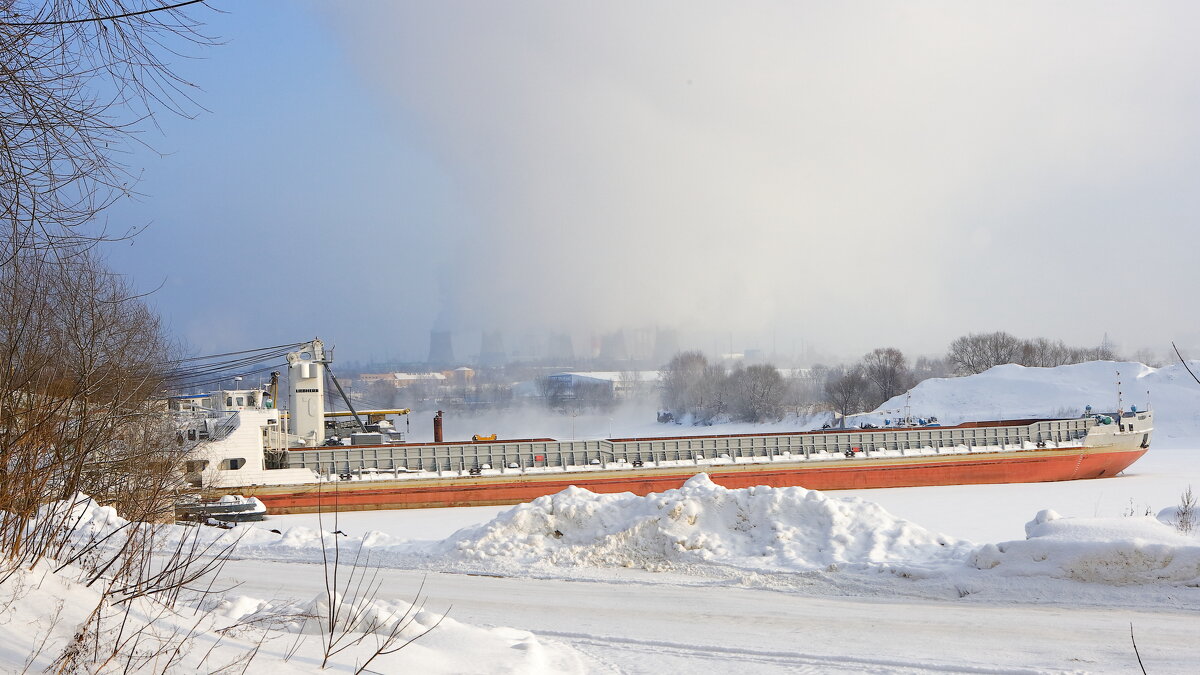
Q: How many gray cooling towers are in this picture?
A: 5